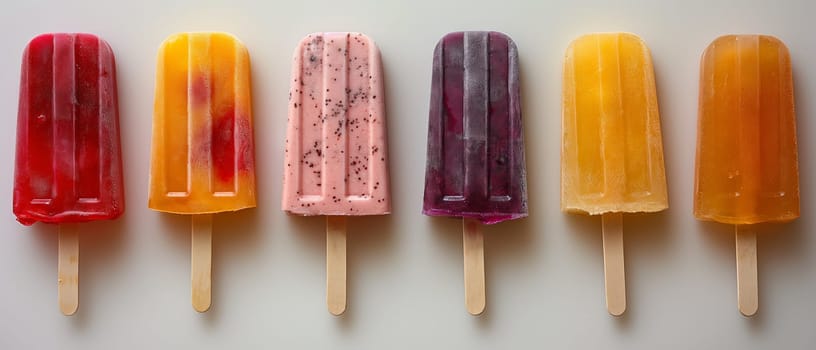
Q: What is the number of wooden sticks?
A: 6